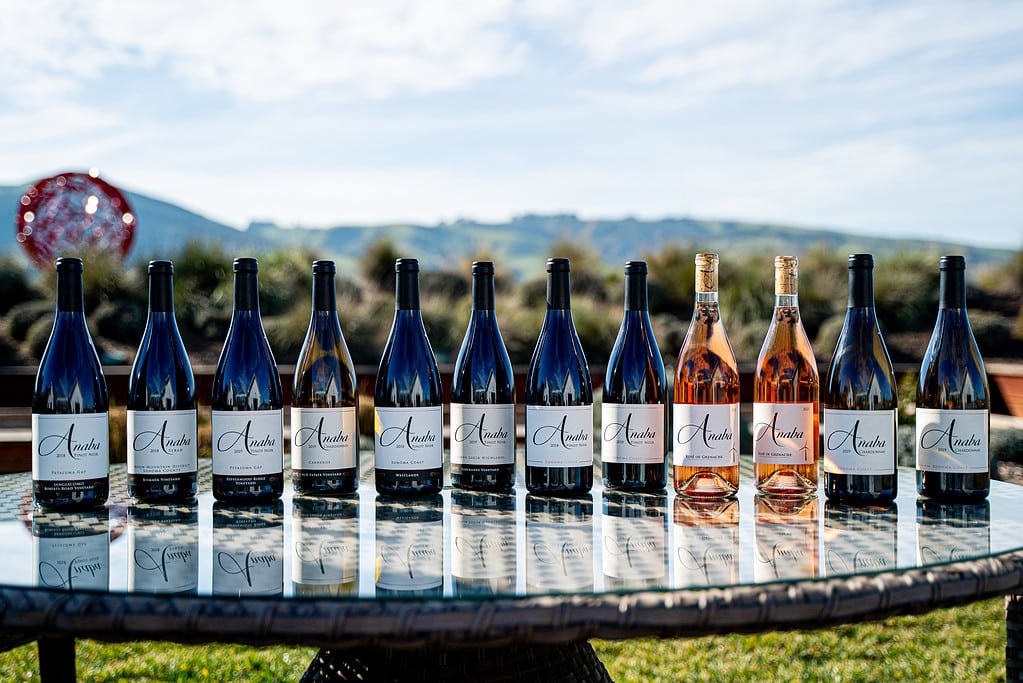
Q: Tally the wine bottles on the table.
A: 12